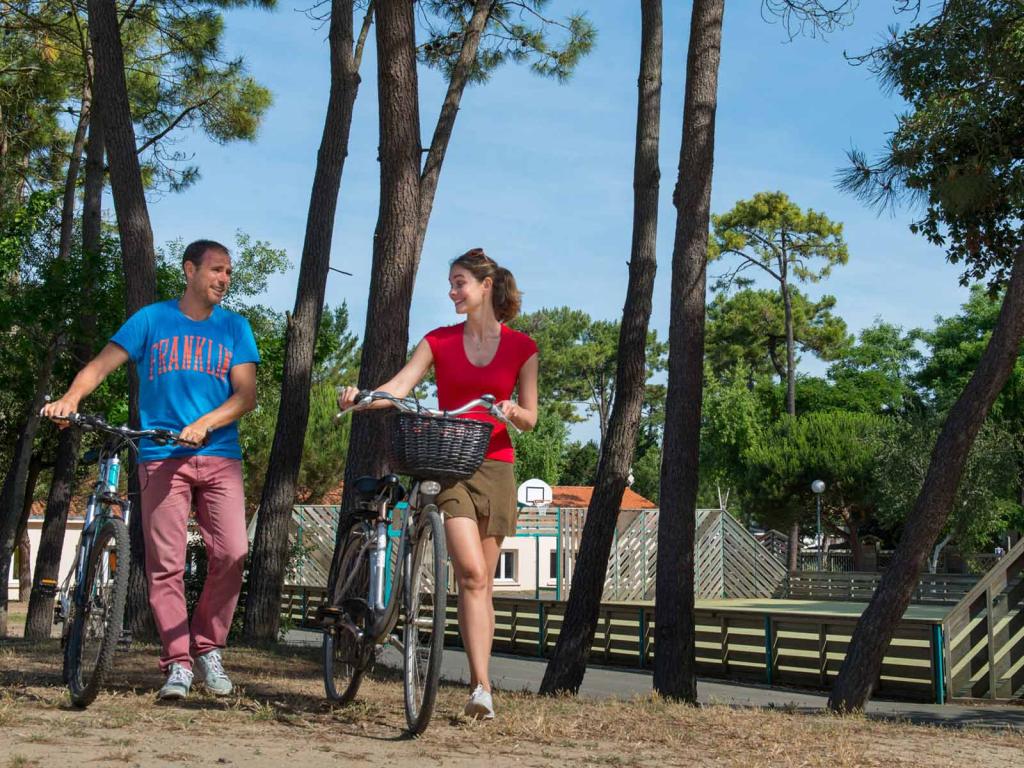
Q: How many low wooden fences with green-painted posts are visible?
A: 1